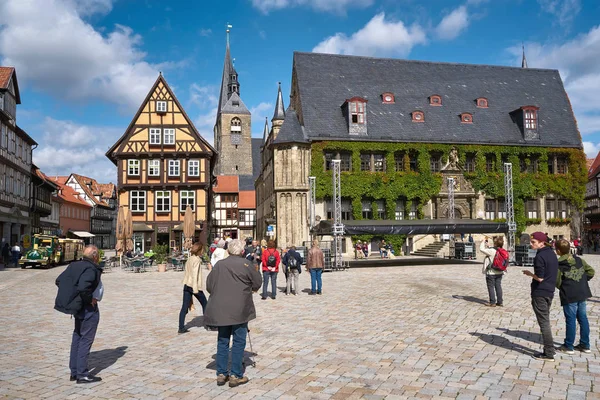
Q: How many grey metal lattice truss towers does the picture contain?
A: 4